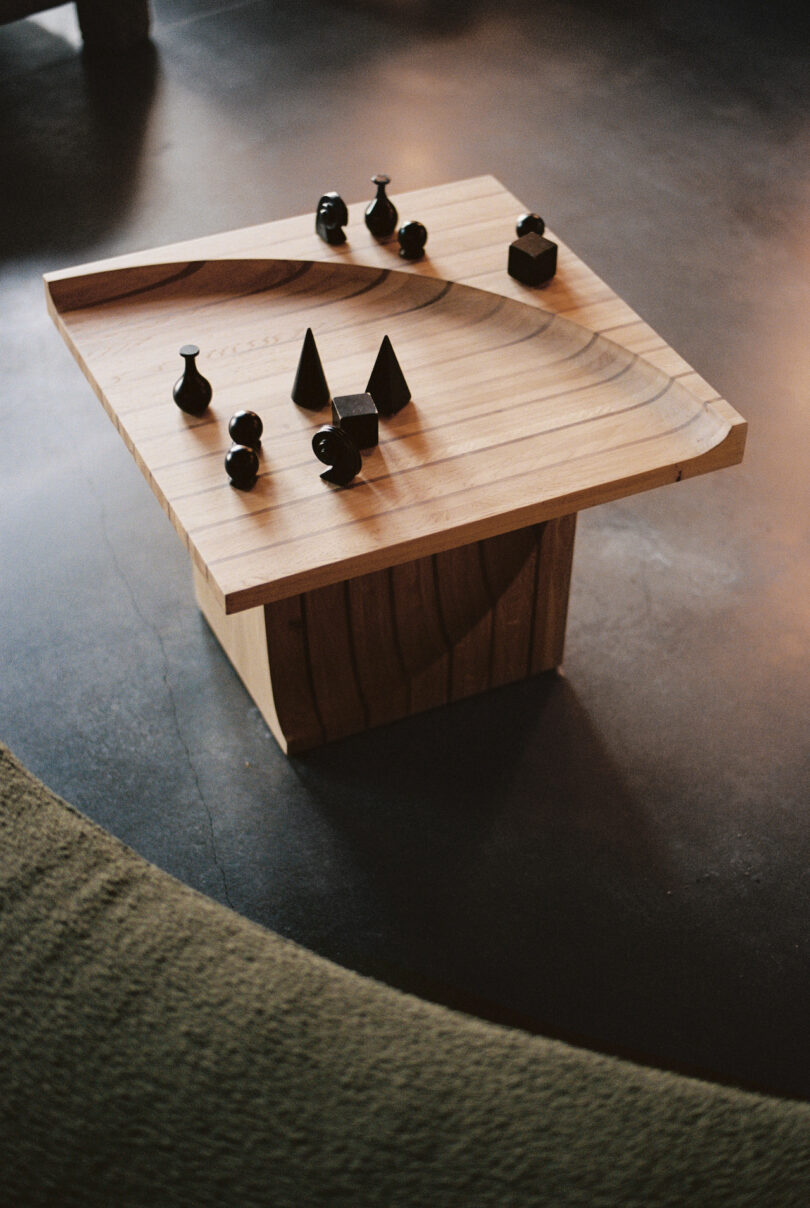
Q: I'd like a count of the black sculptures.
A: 12